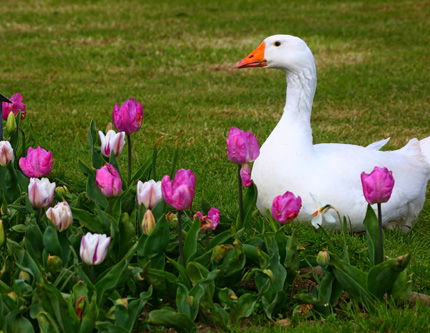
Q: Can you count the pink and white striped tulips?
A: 6